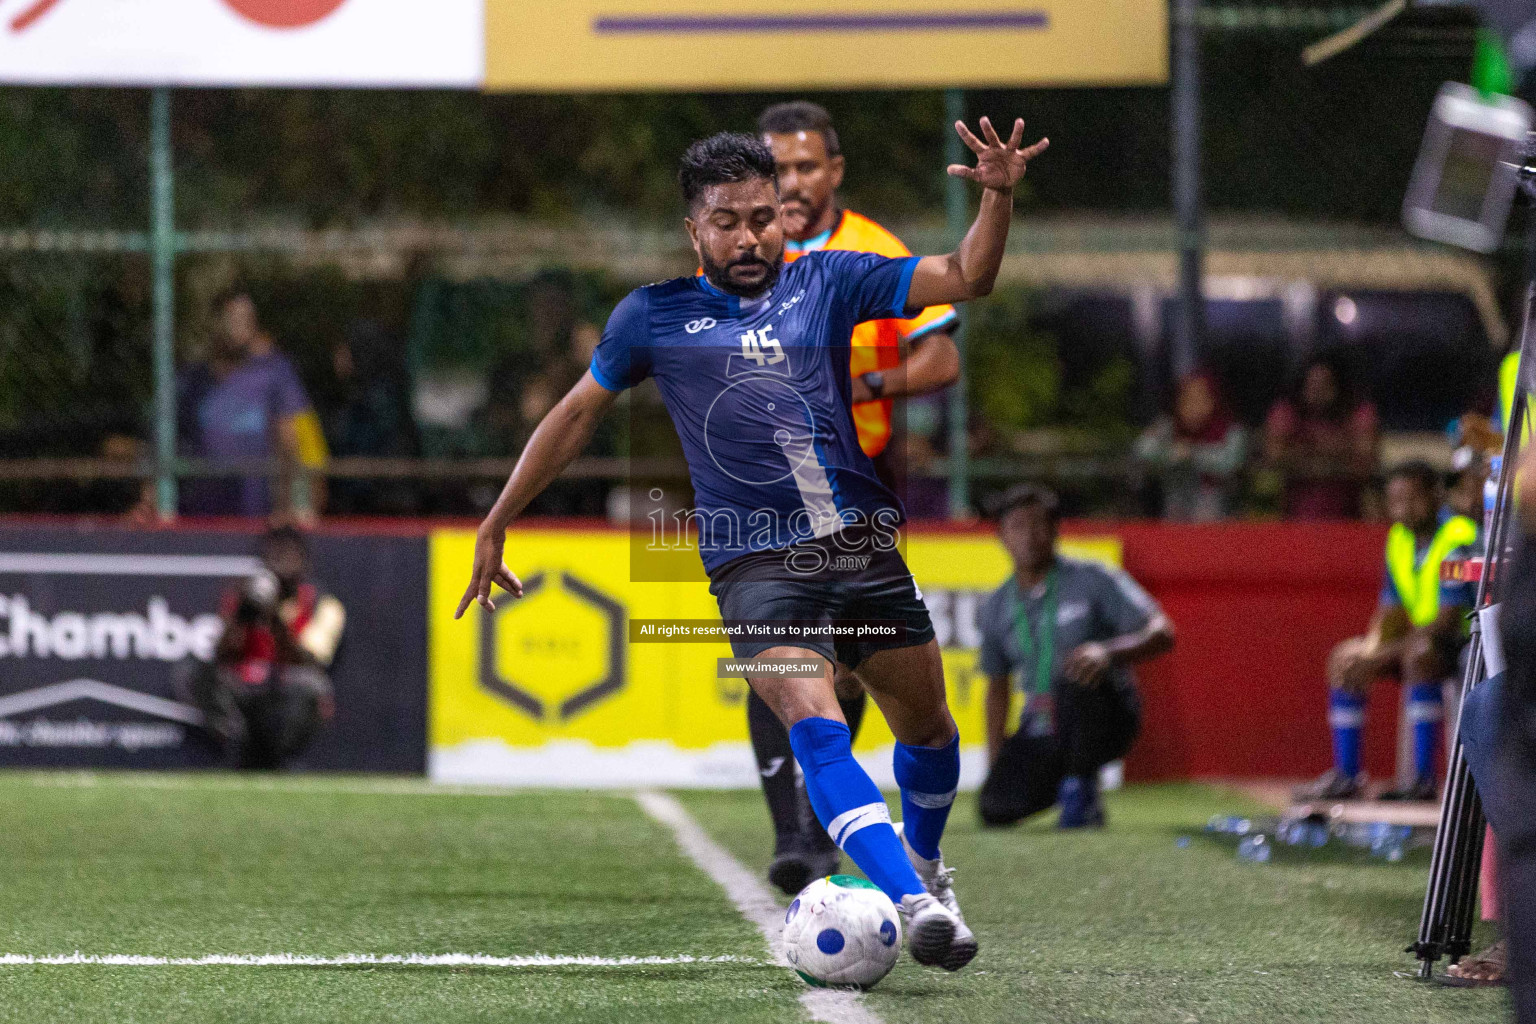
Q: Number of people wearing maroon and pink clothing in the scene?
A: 2